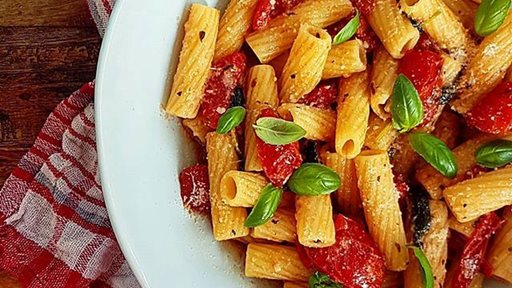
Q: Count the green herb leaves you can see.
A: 11